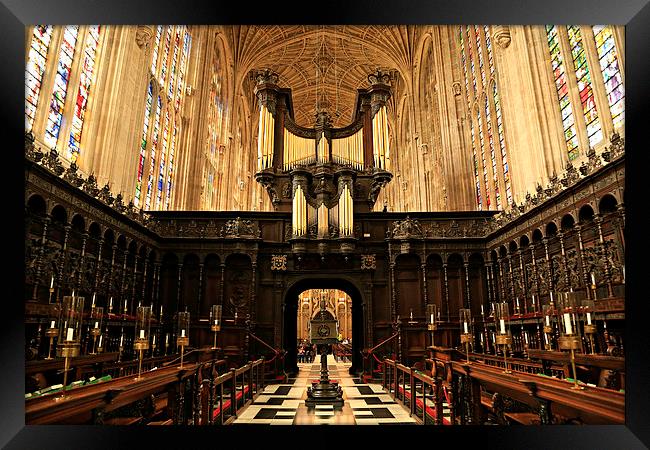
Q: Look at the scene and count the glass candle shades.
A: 12